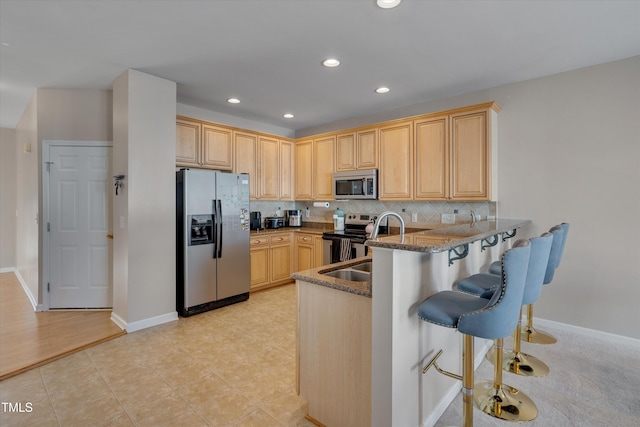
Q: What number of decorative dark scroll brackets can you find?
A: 3